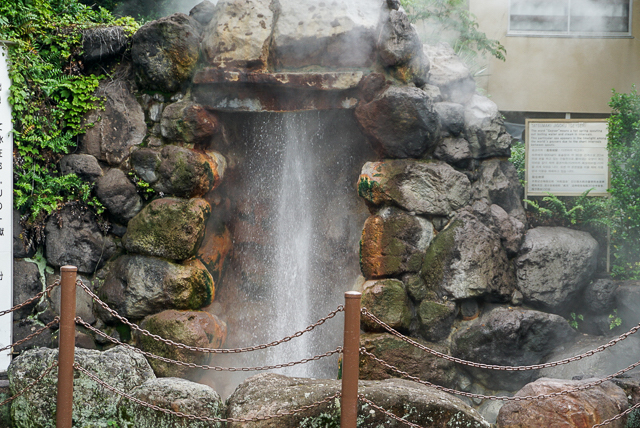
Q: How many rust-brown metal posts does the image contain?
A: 2